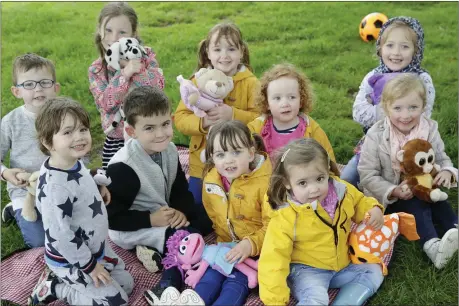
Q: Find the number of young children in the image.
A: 10